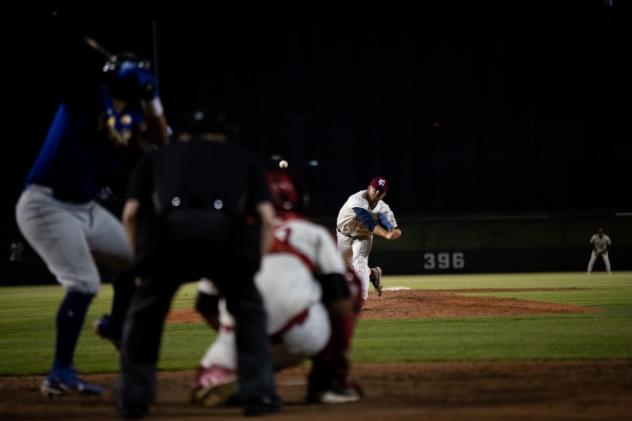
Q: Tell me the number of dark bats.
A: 1